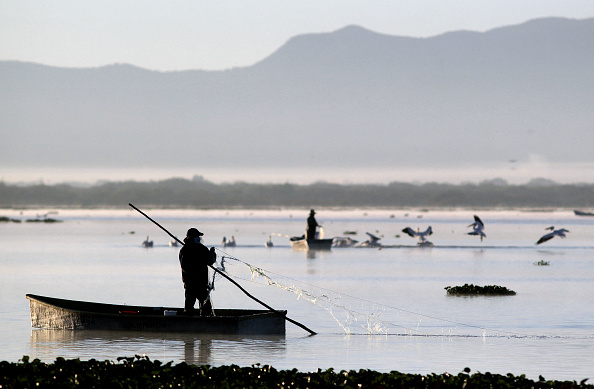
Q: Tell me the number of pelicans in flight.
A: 3